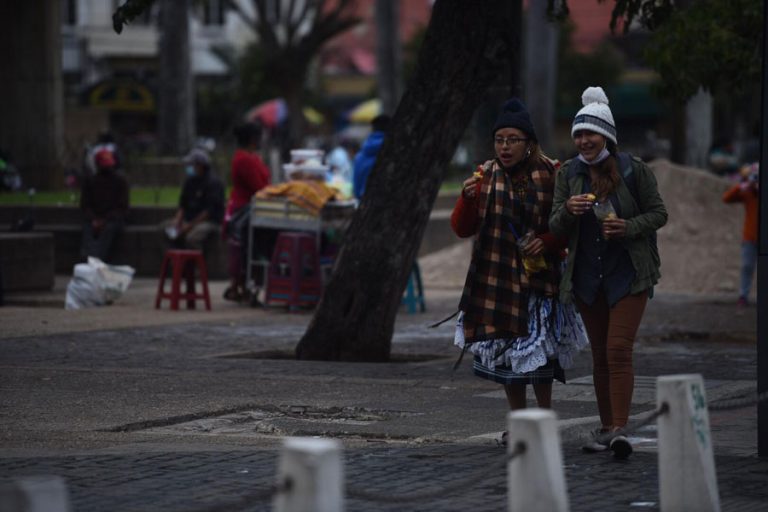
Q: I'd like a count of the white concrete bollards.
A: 4